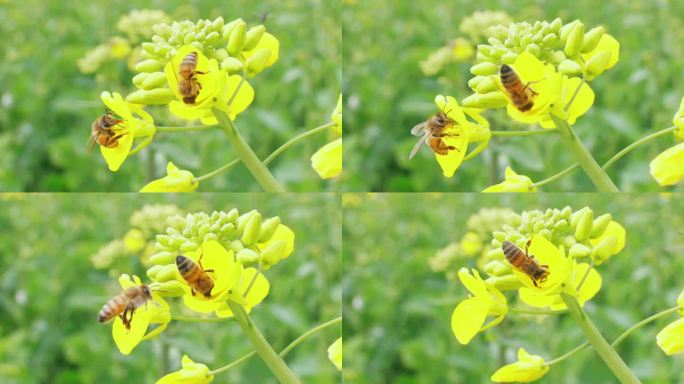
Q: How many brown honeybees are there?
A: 7